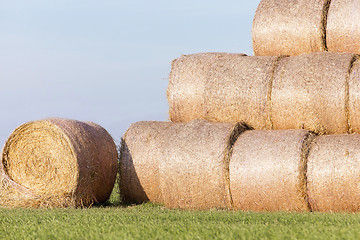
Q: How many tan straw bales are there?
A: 11